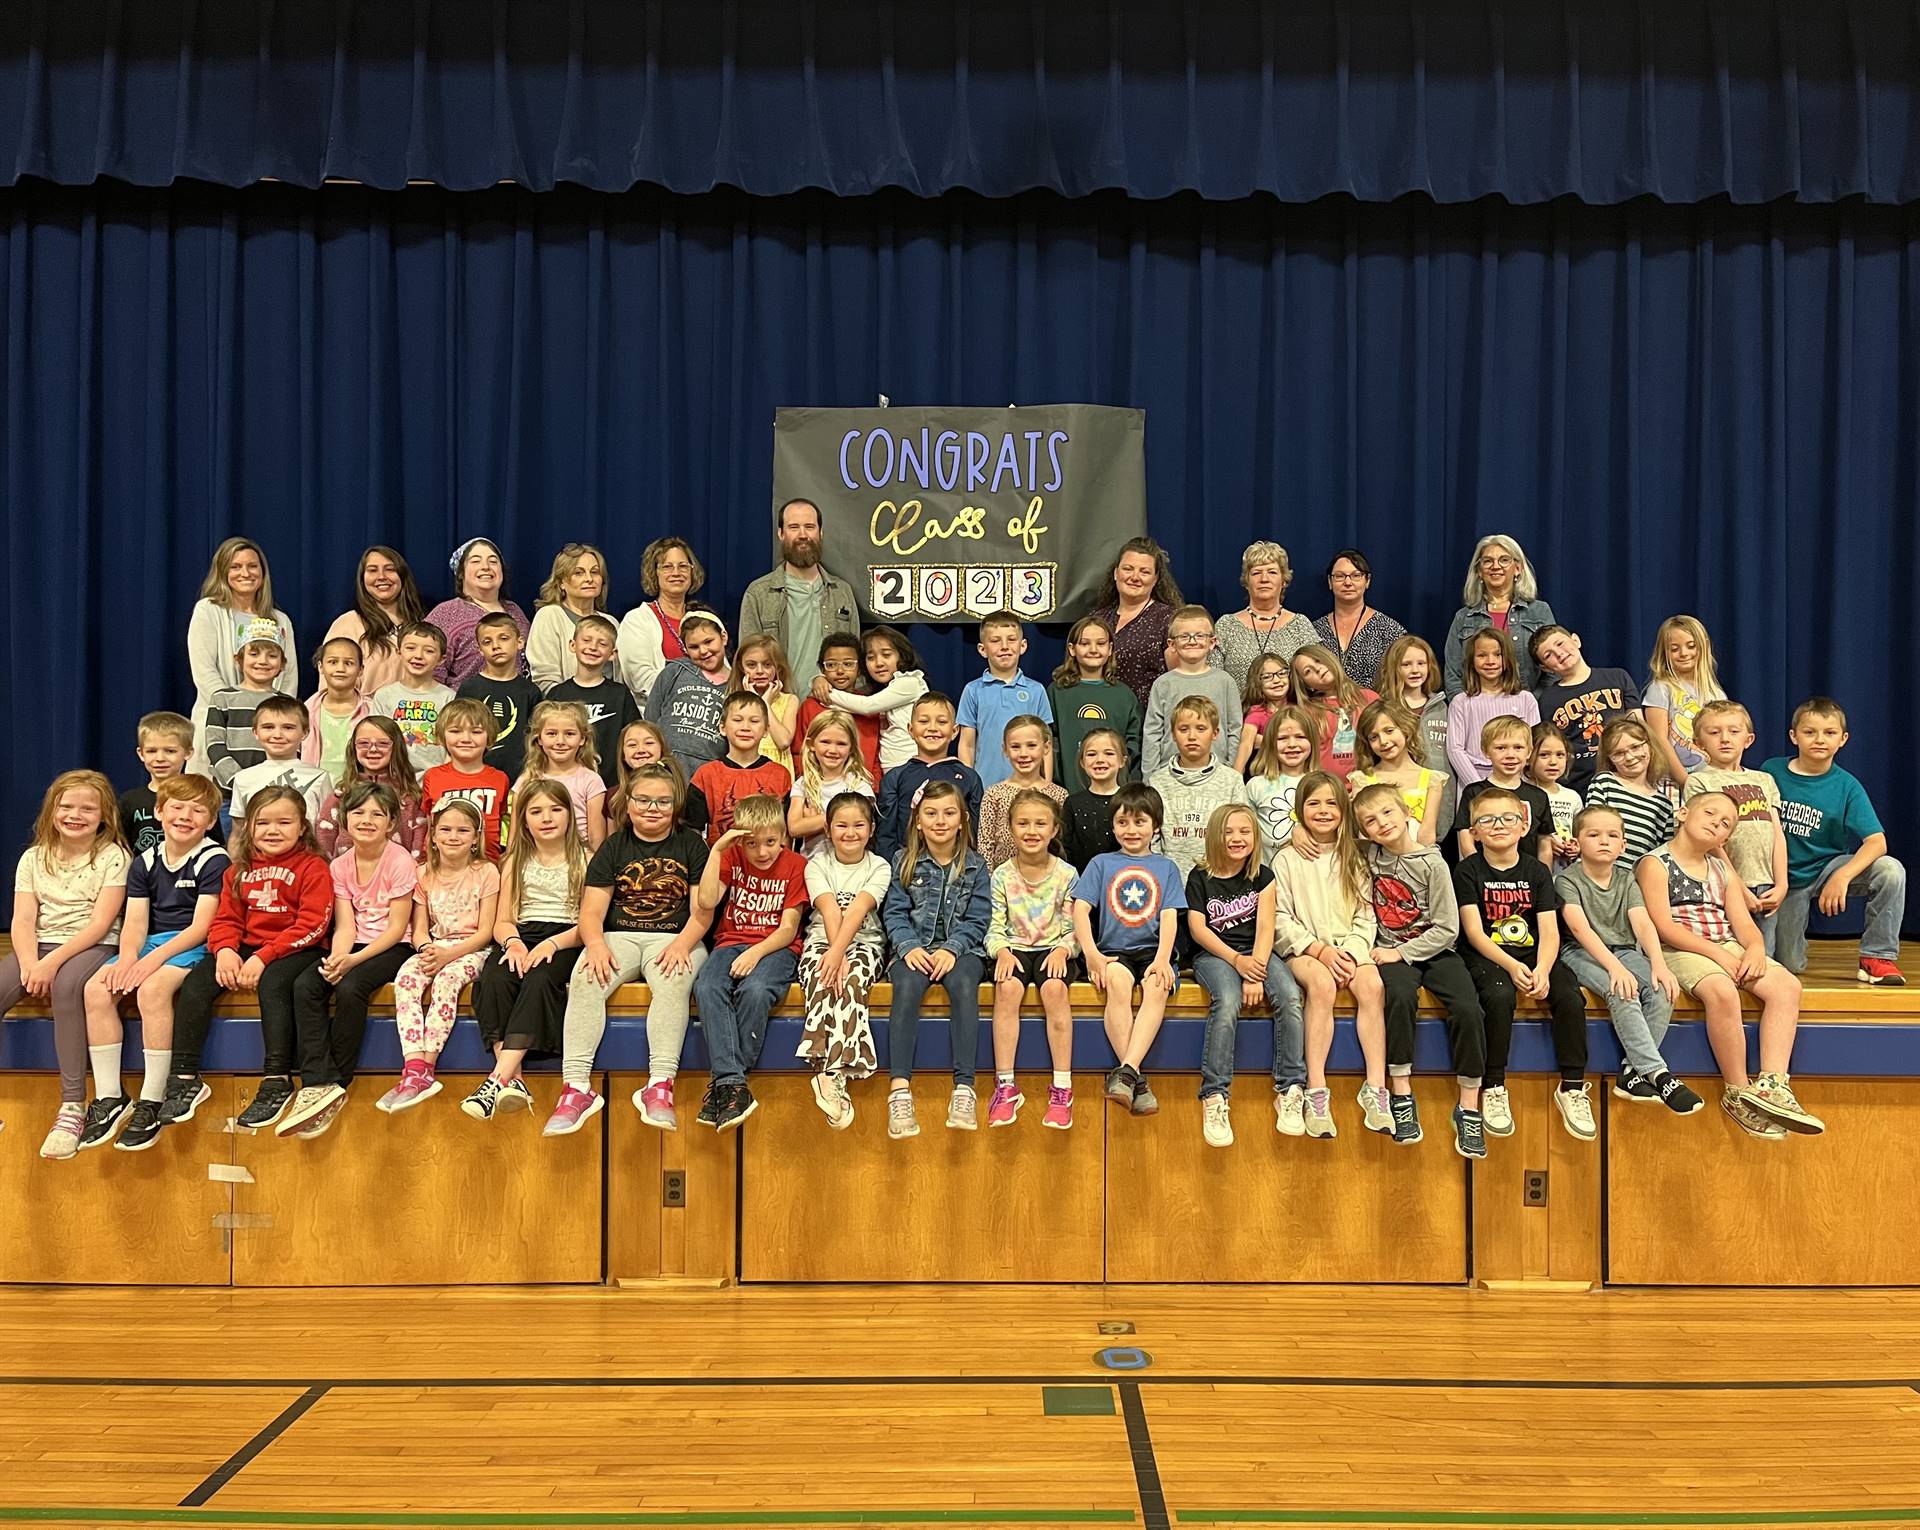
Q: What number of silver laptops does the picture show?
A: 0